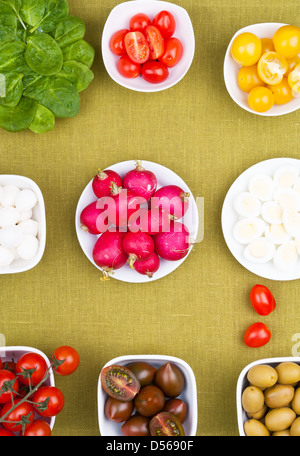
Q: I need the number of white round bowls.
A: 2